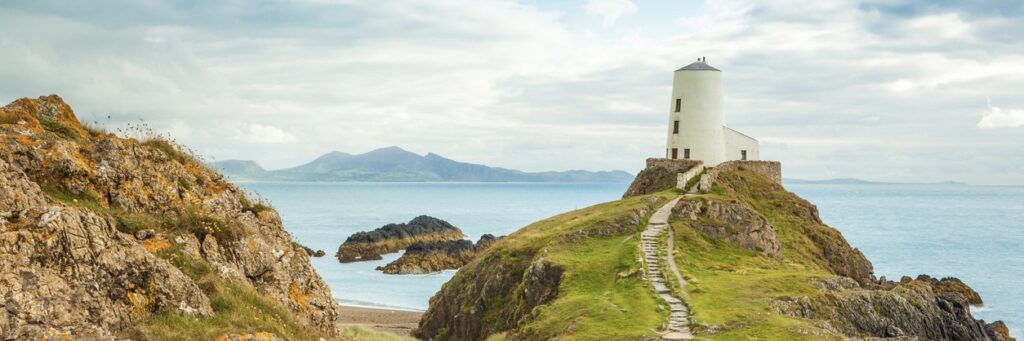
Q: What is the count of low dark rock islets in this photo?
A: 2